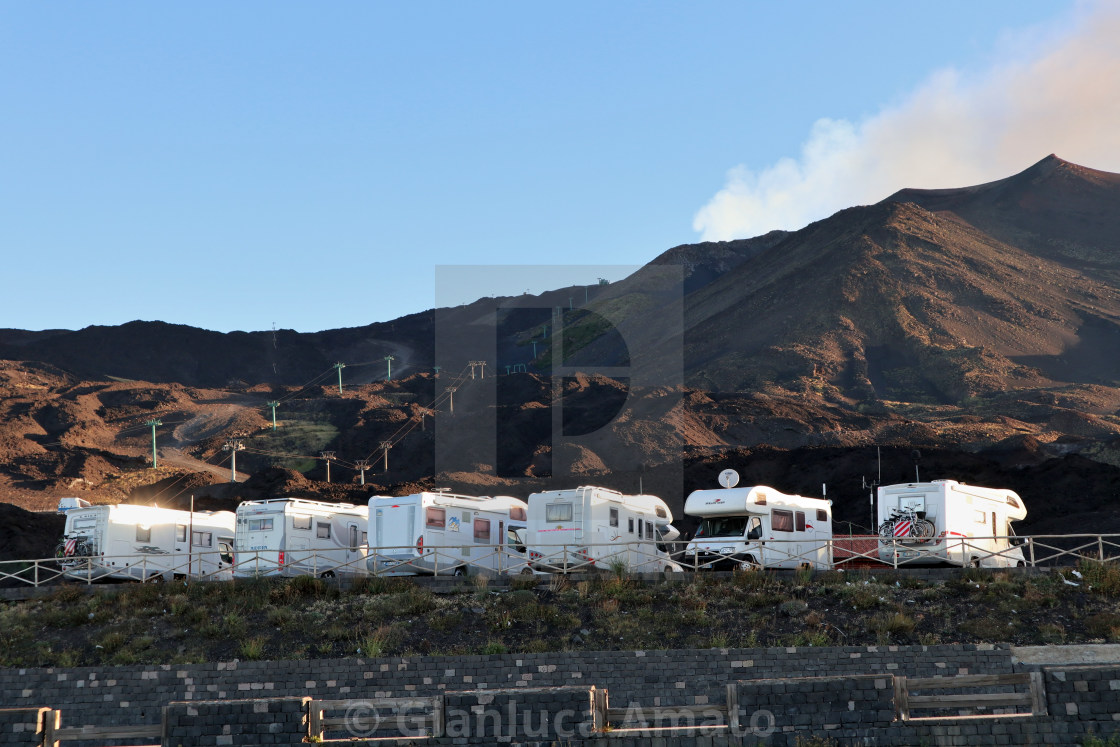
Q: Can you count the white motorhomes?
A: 6